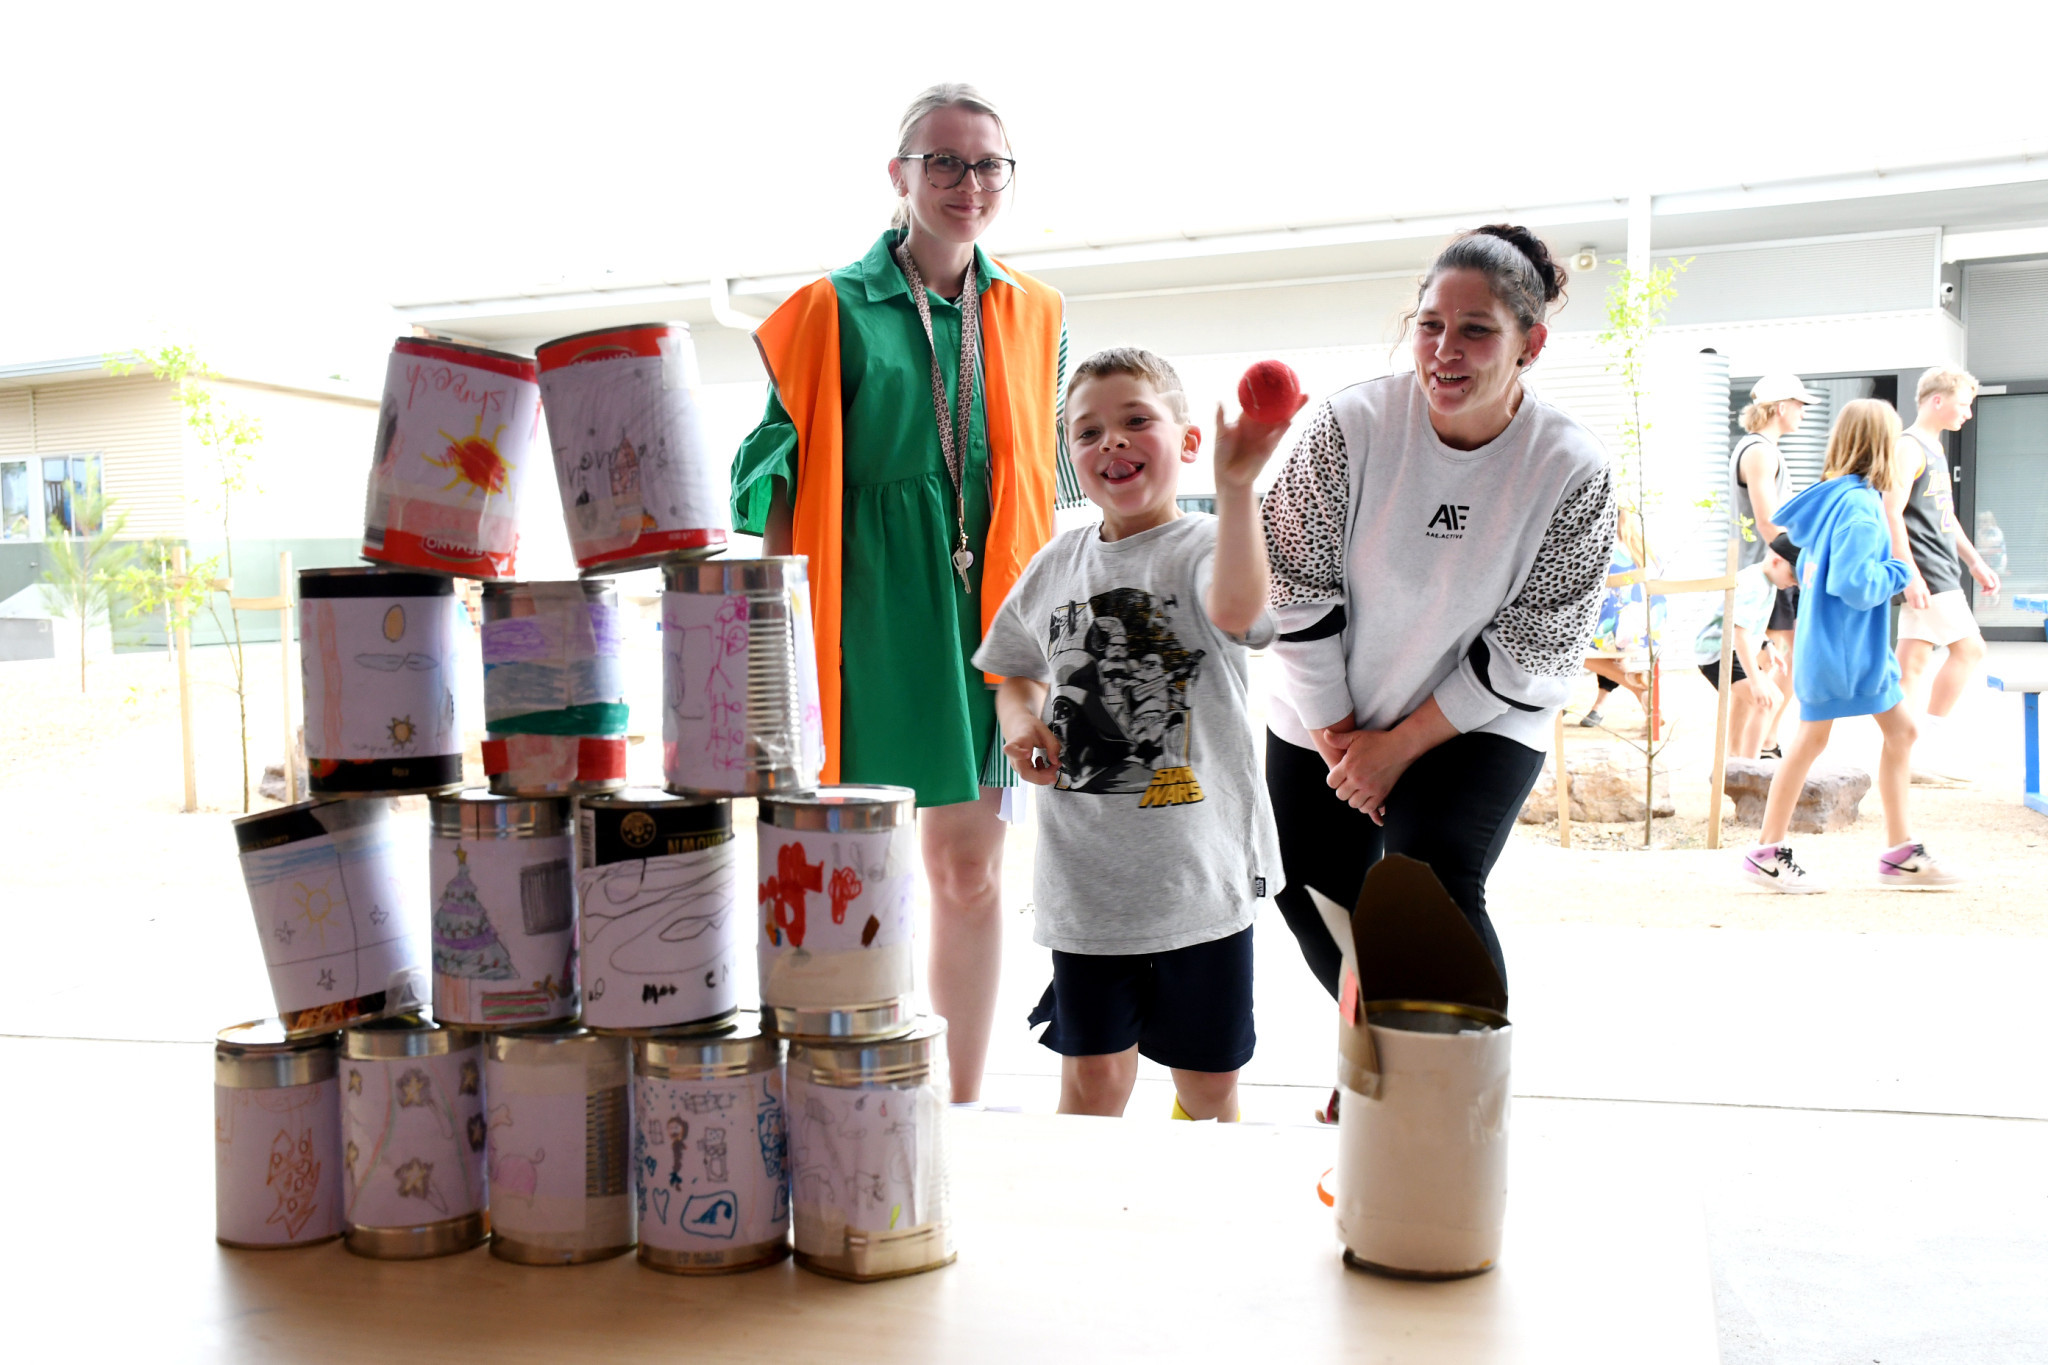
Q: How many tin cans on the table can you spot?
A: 15